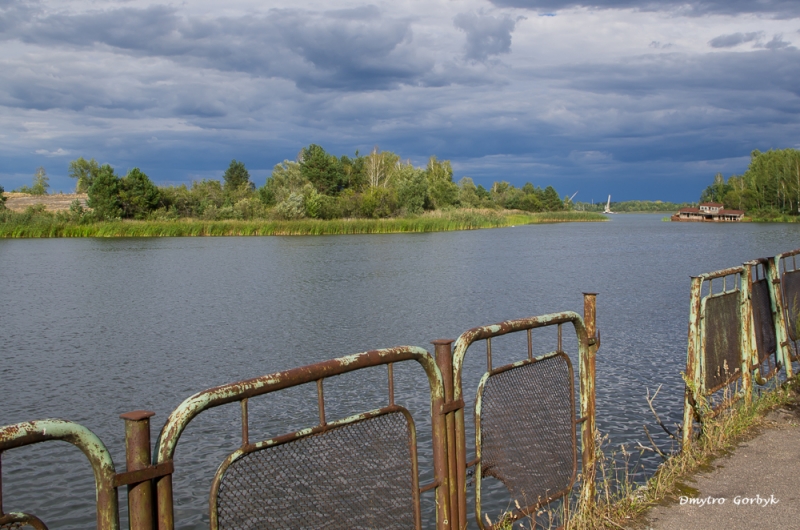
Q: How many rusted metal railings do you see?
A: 6